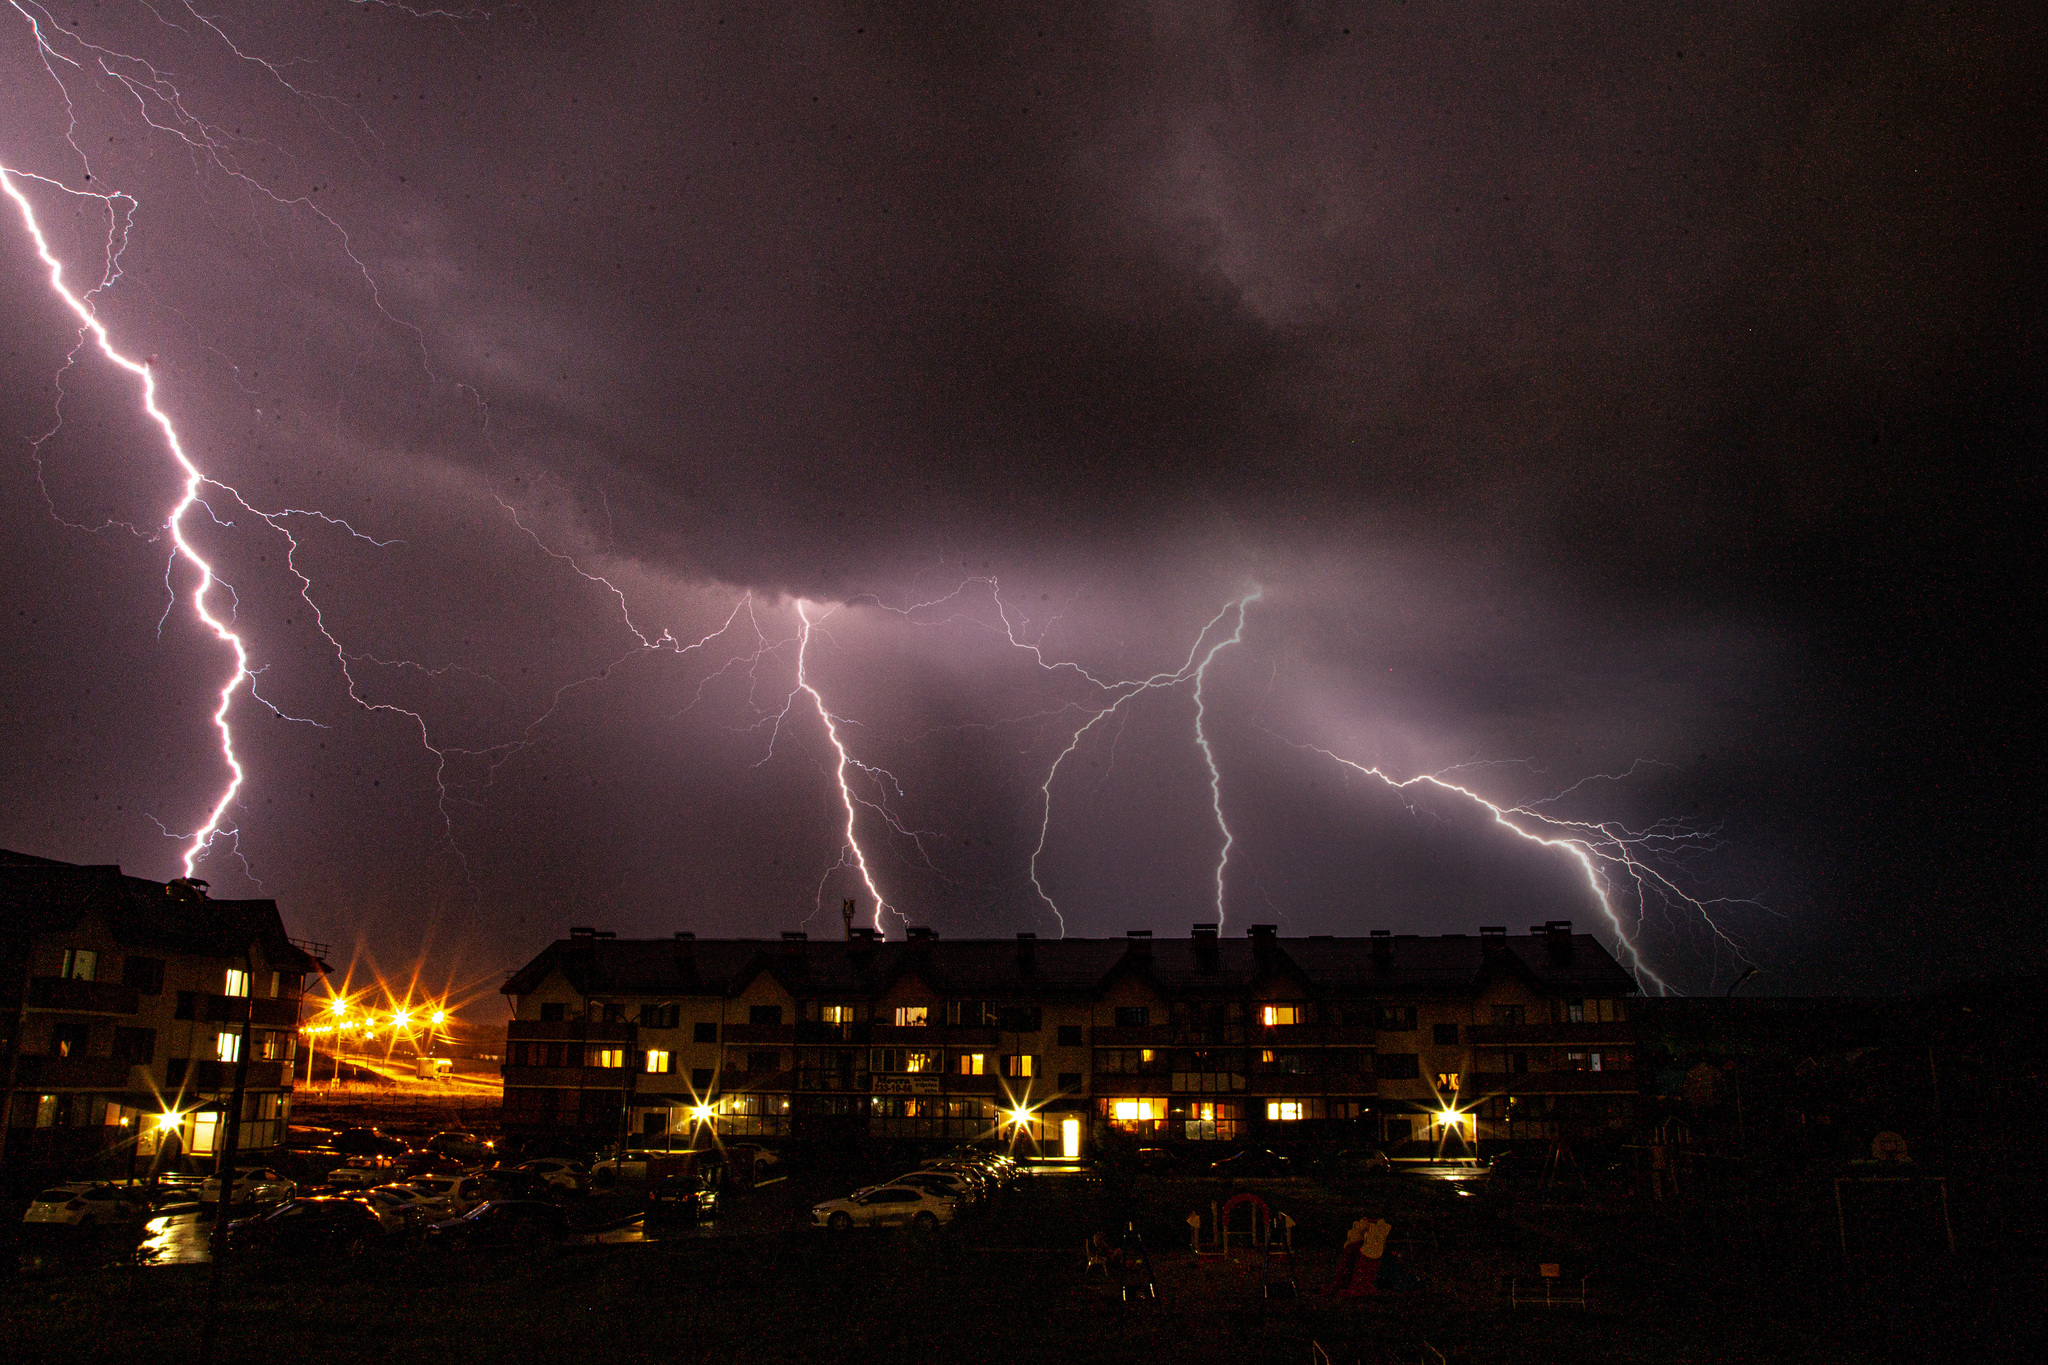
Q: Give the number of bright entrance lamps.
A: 4